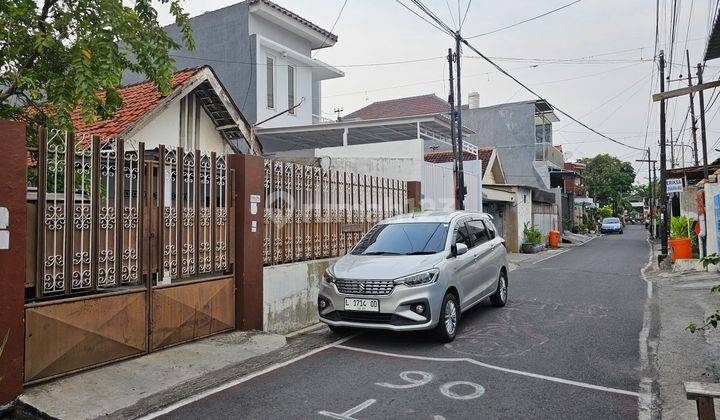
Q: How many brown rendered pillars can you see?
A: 3